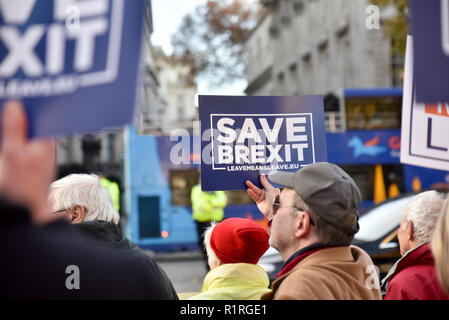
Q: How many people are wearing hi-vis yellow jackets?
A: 2